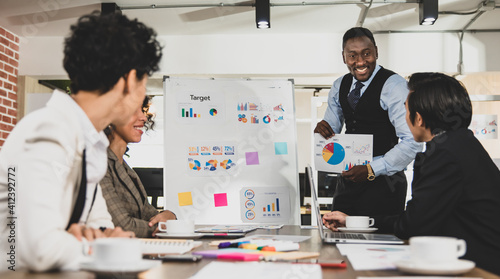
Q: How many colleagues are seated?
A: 3